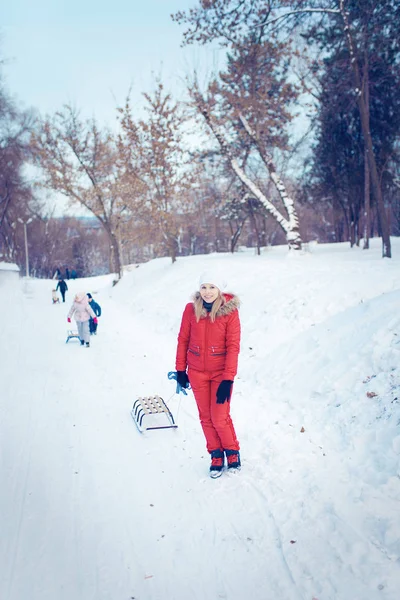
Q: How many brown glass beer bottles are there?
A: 0